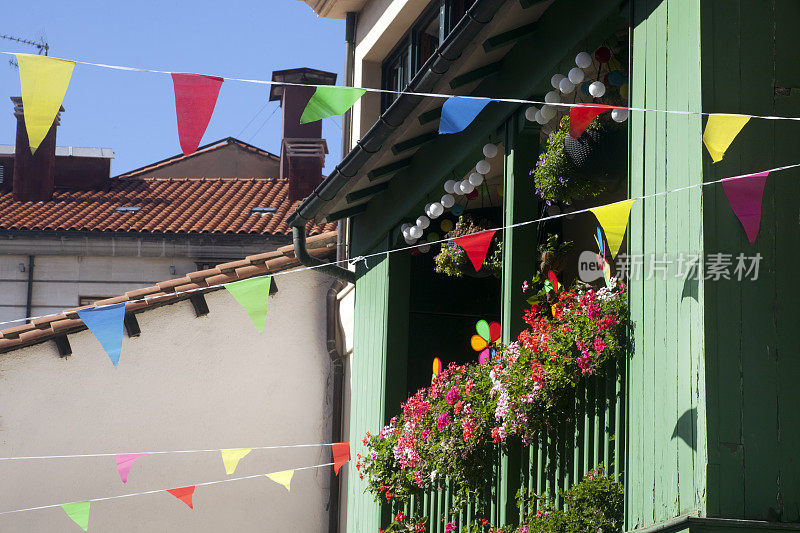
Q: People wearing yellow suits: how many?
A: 0